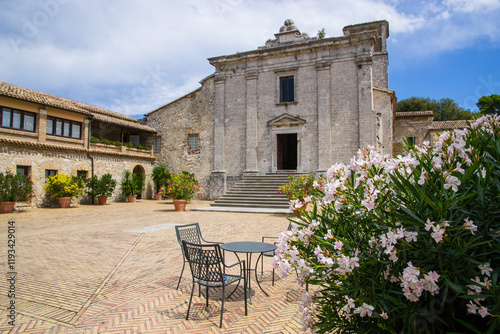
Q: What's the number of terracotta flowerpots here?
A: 7